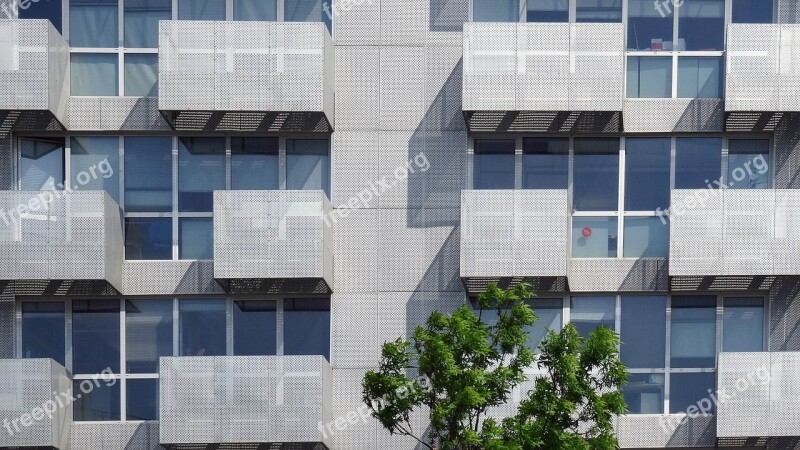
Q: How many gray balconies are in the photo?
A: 12